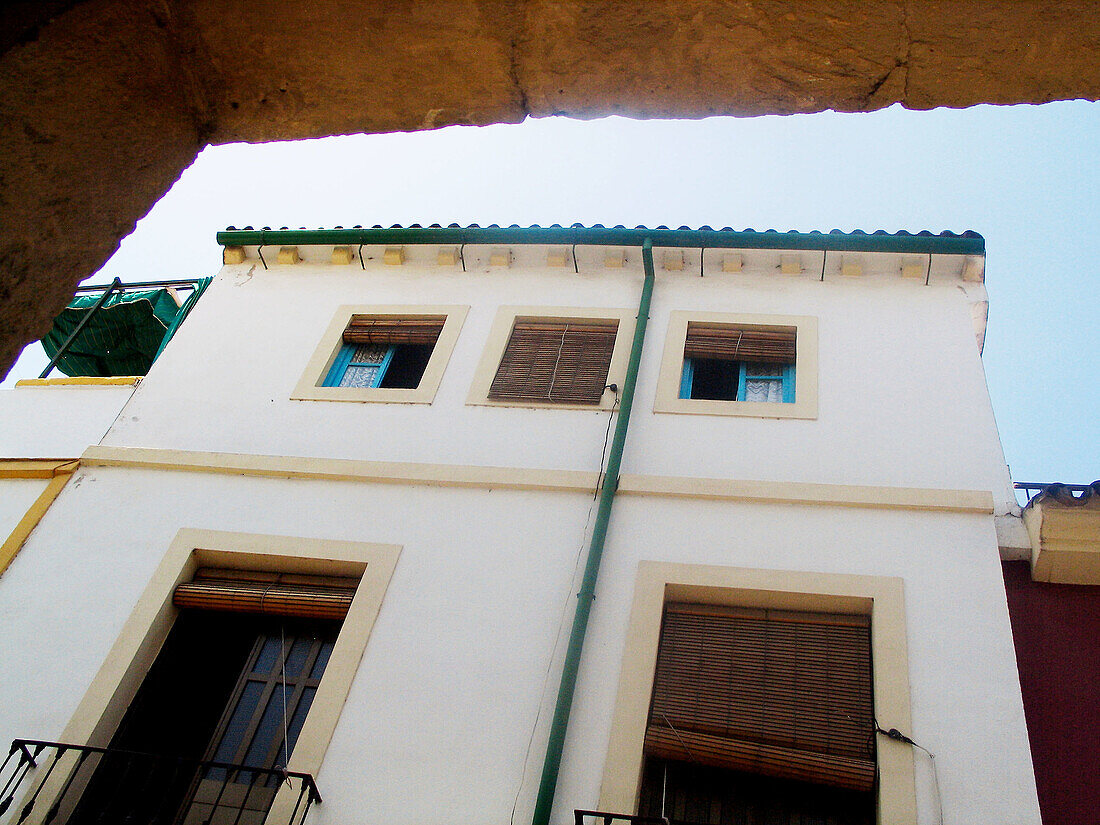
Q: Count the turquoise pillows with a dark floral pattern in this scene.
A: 0